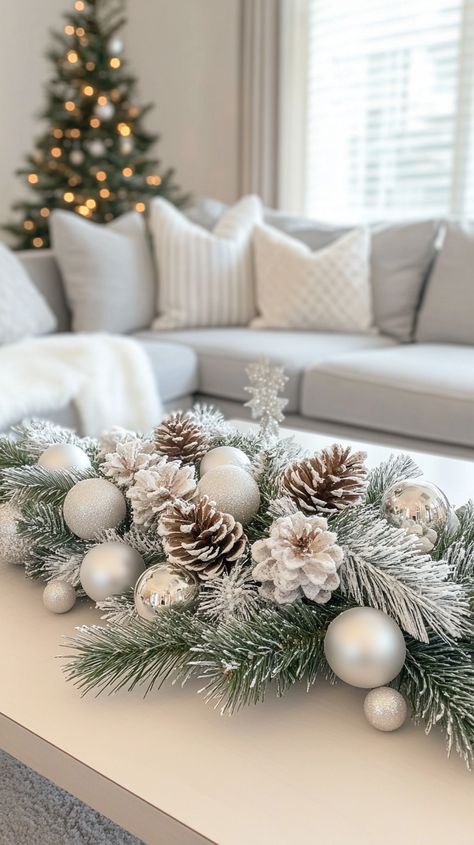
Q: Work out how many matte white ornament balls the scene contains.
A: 4